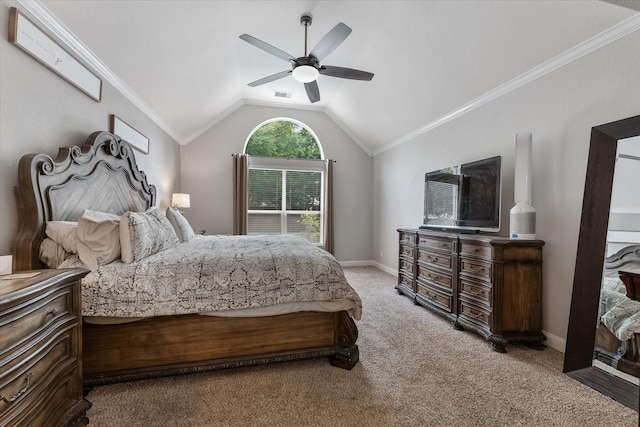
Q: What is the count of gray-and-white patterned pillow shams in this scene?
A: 2